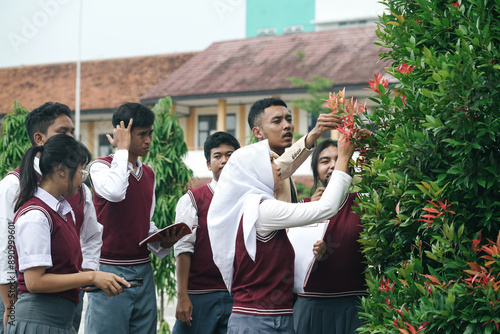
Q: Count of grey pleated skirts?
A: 3